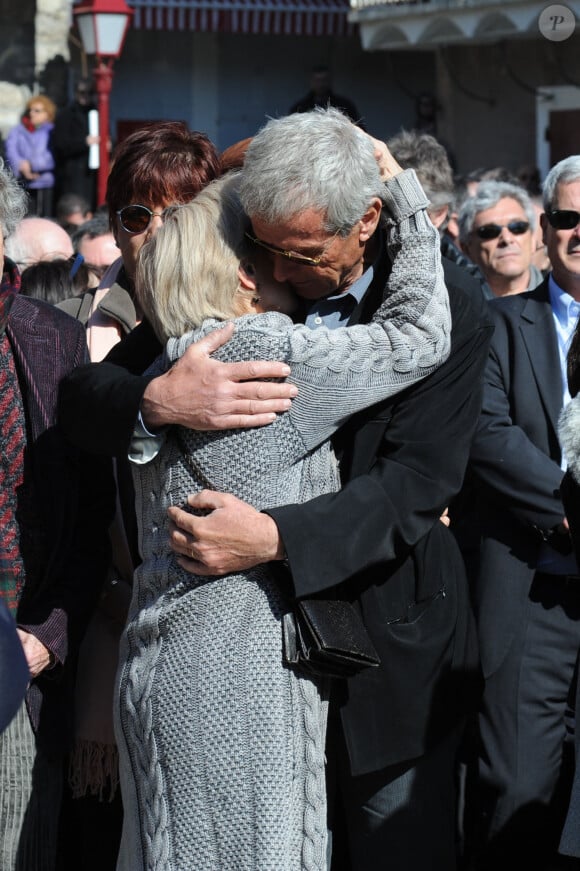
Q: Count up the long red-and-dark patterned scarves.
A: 1